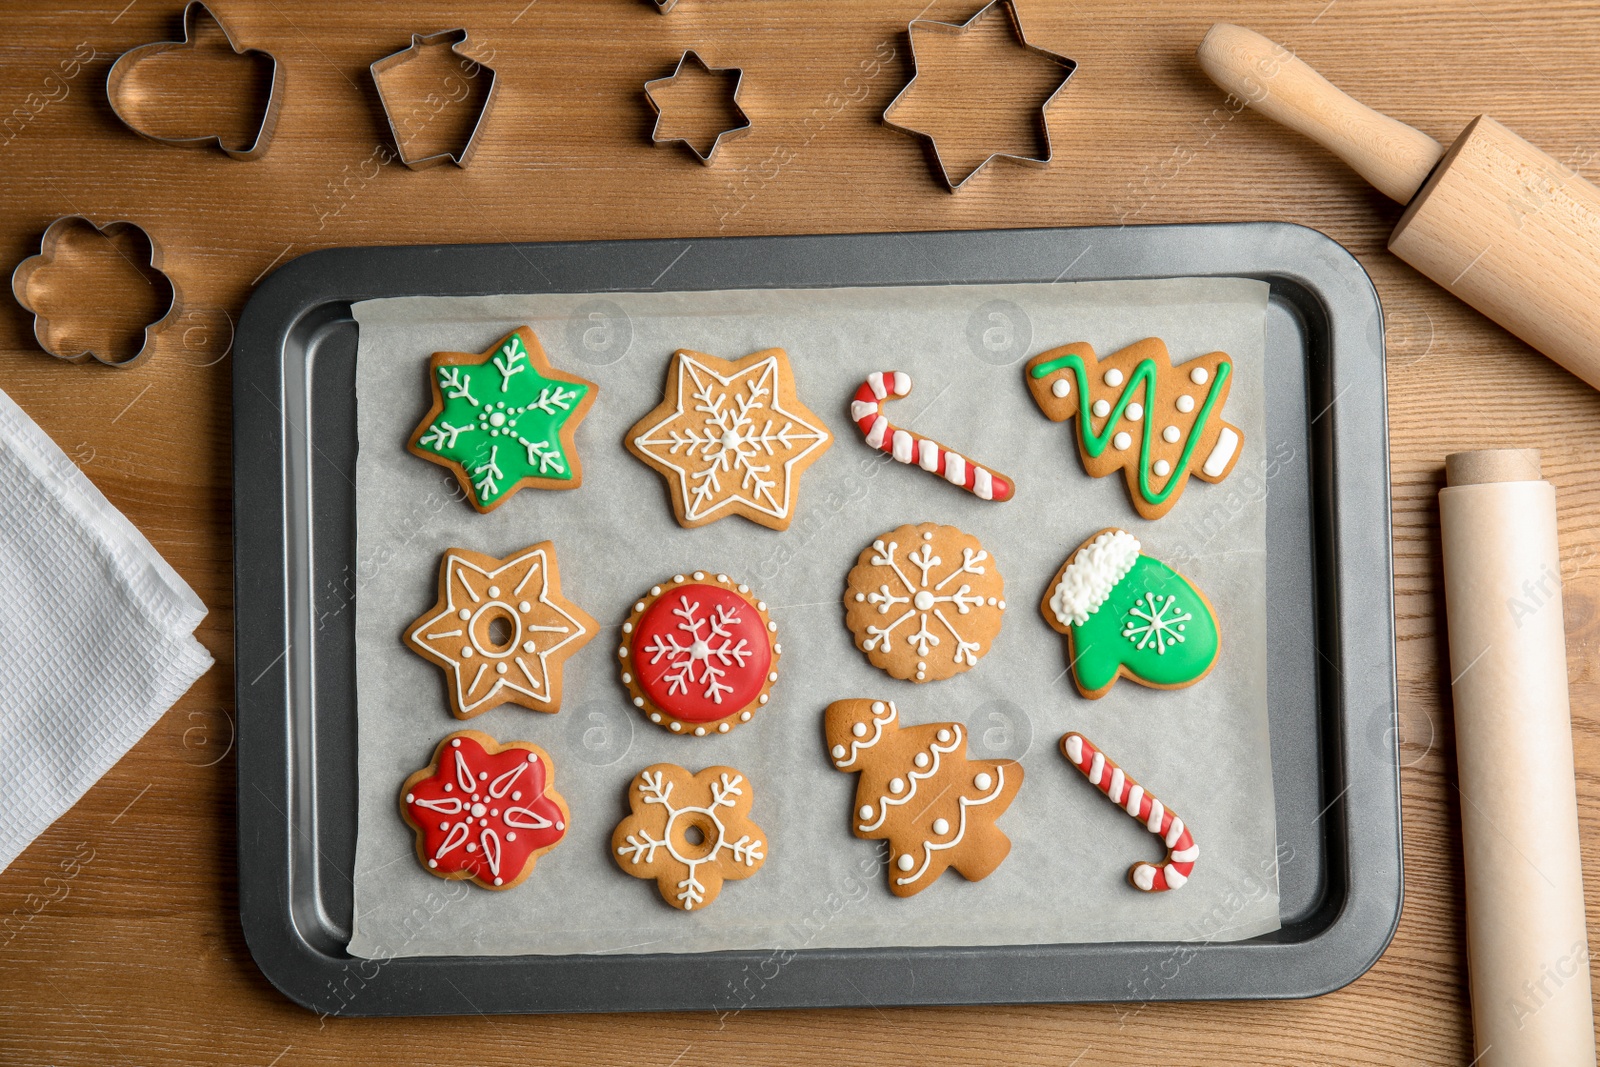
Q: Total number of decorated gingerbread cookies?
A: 12